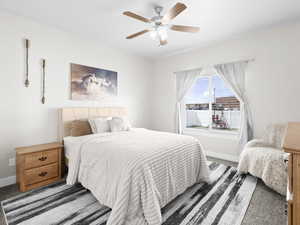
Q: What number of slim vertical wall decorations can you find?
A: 2